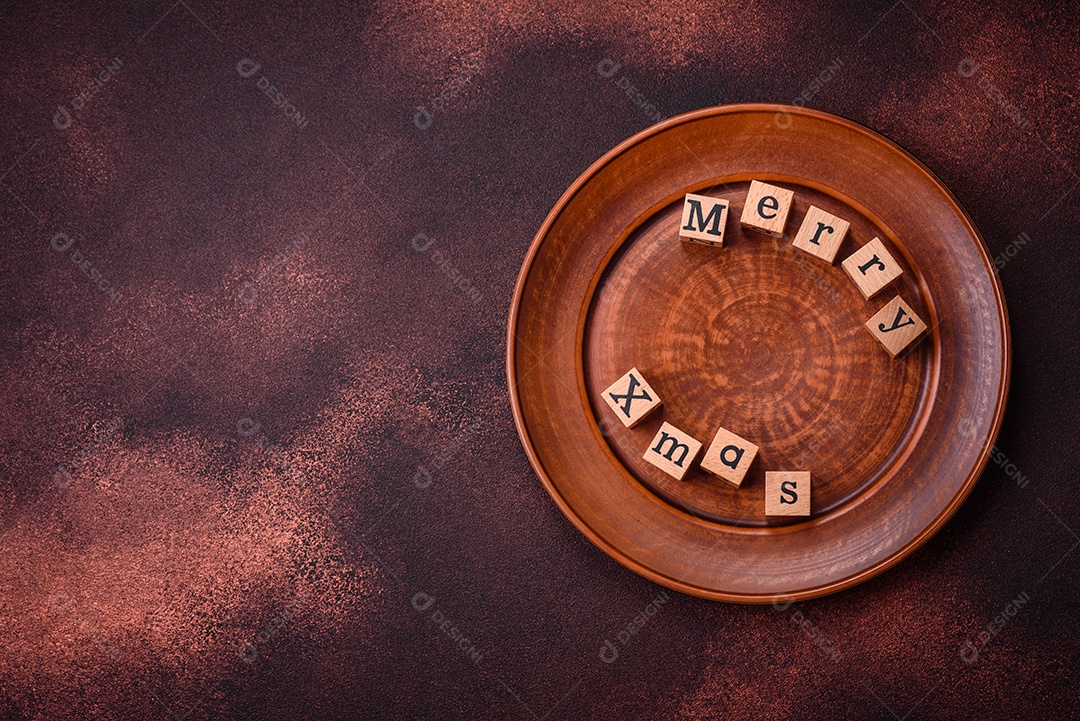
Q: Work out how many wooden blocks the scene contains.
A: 9